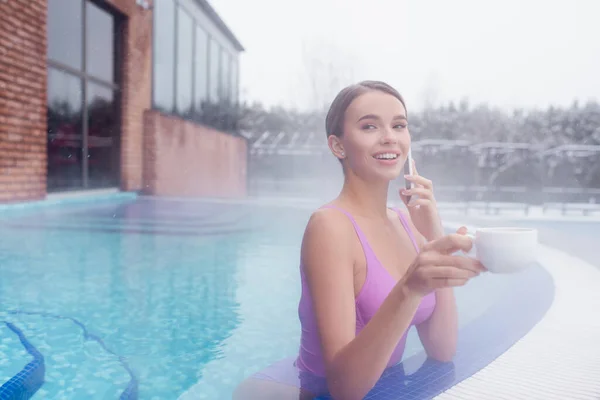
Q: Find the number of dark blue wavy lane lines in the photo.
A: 2